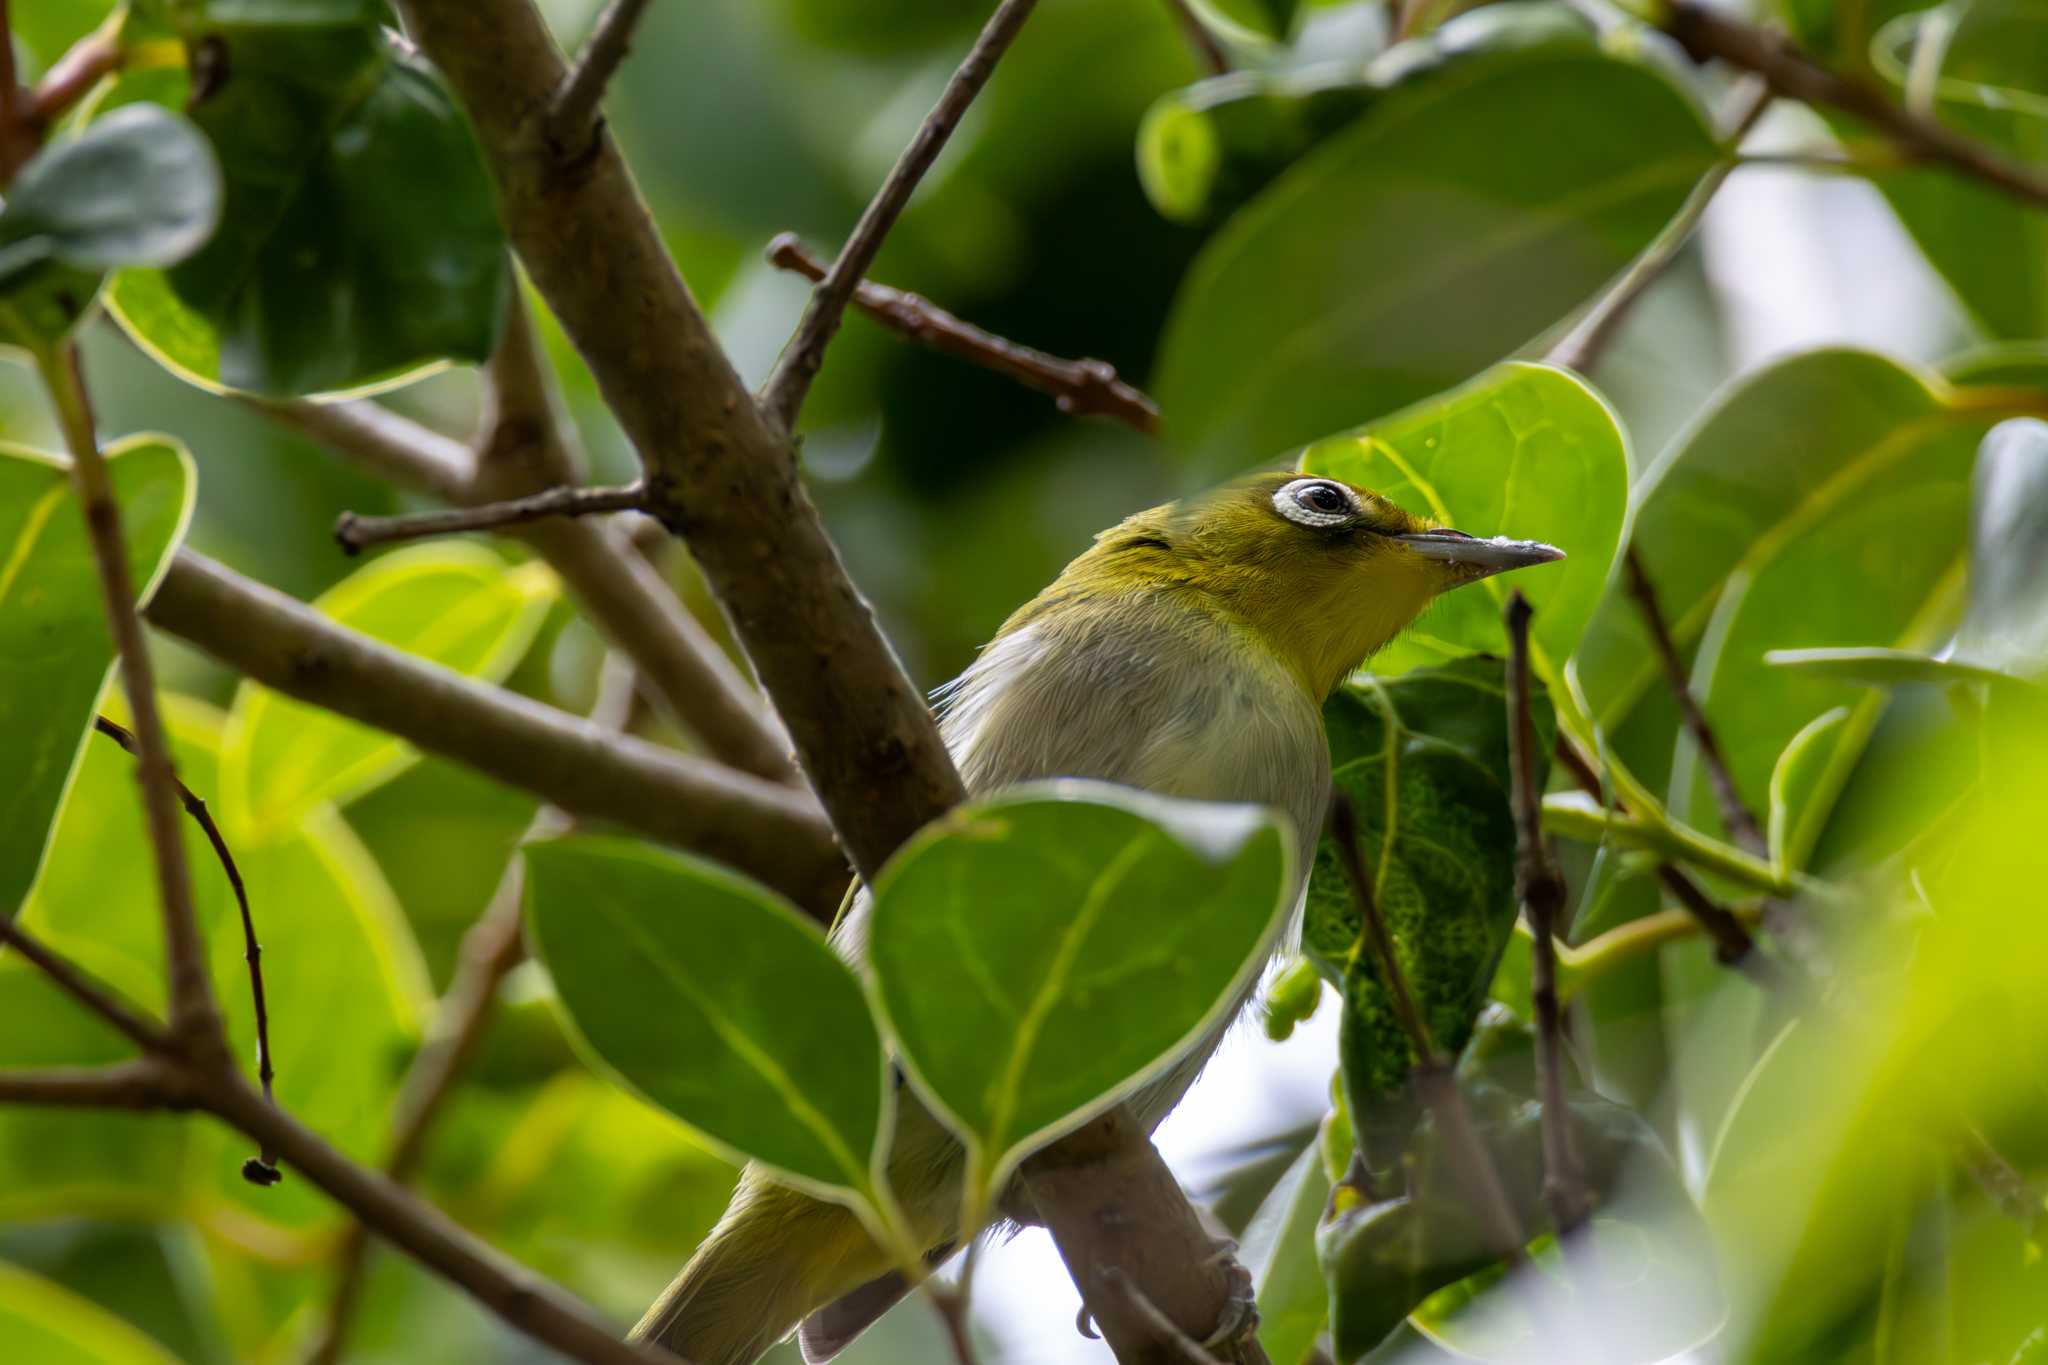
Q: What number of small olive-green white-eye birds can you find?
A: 1